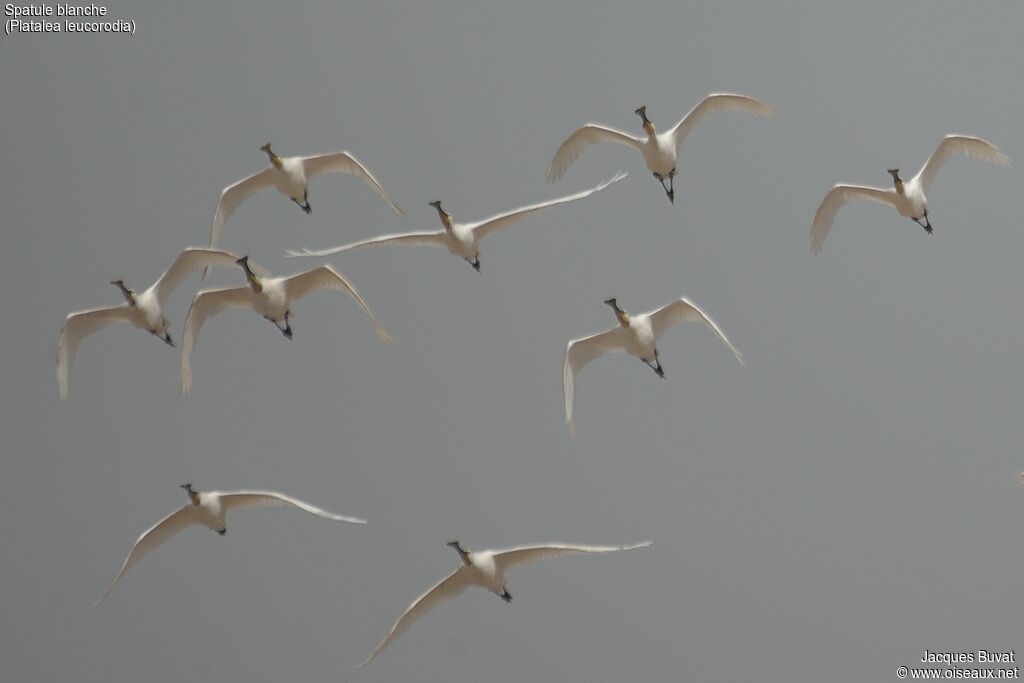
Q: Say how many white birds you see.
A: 9